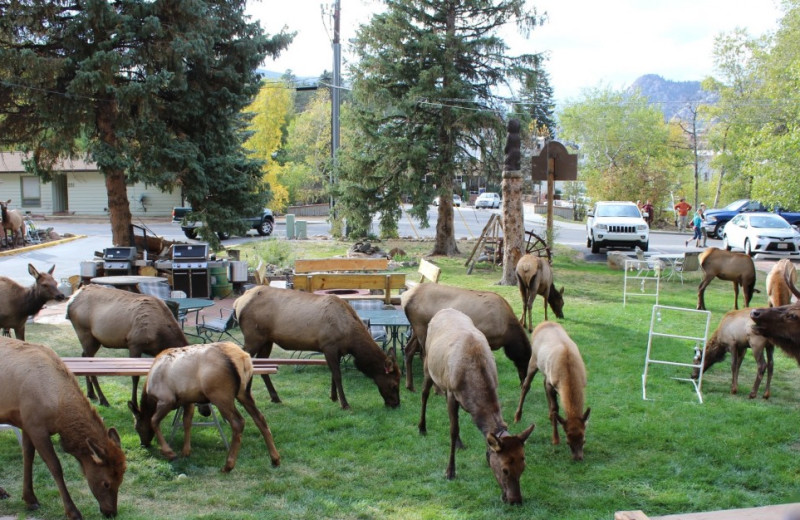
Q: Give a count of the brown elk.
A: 14